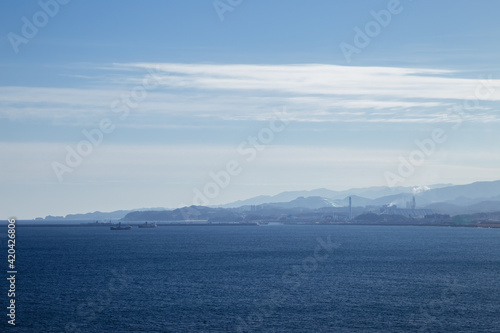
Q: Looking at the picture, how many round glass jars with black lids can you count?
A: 0